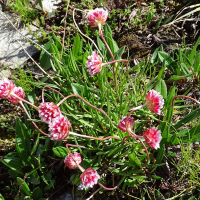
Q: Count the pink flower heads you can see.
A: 11